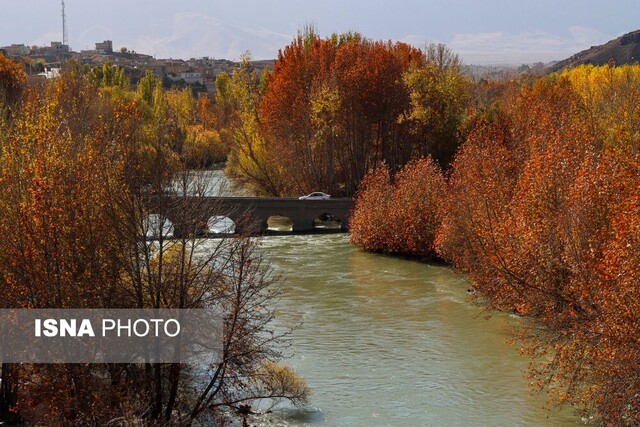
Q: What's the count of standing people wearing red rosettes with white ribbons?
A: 0